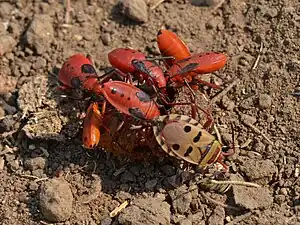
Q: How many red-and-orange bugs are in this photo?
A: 6